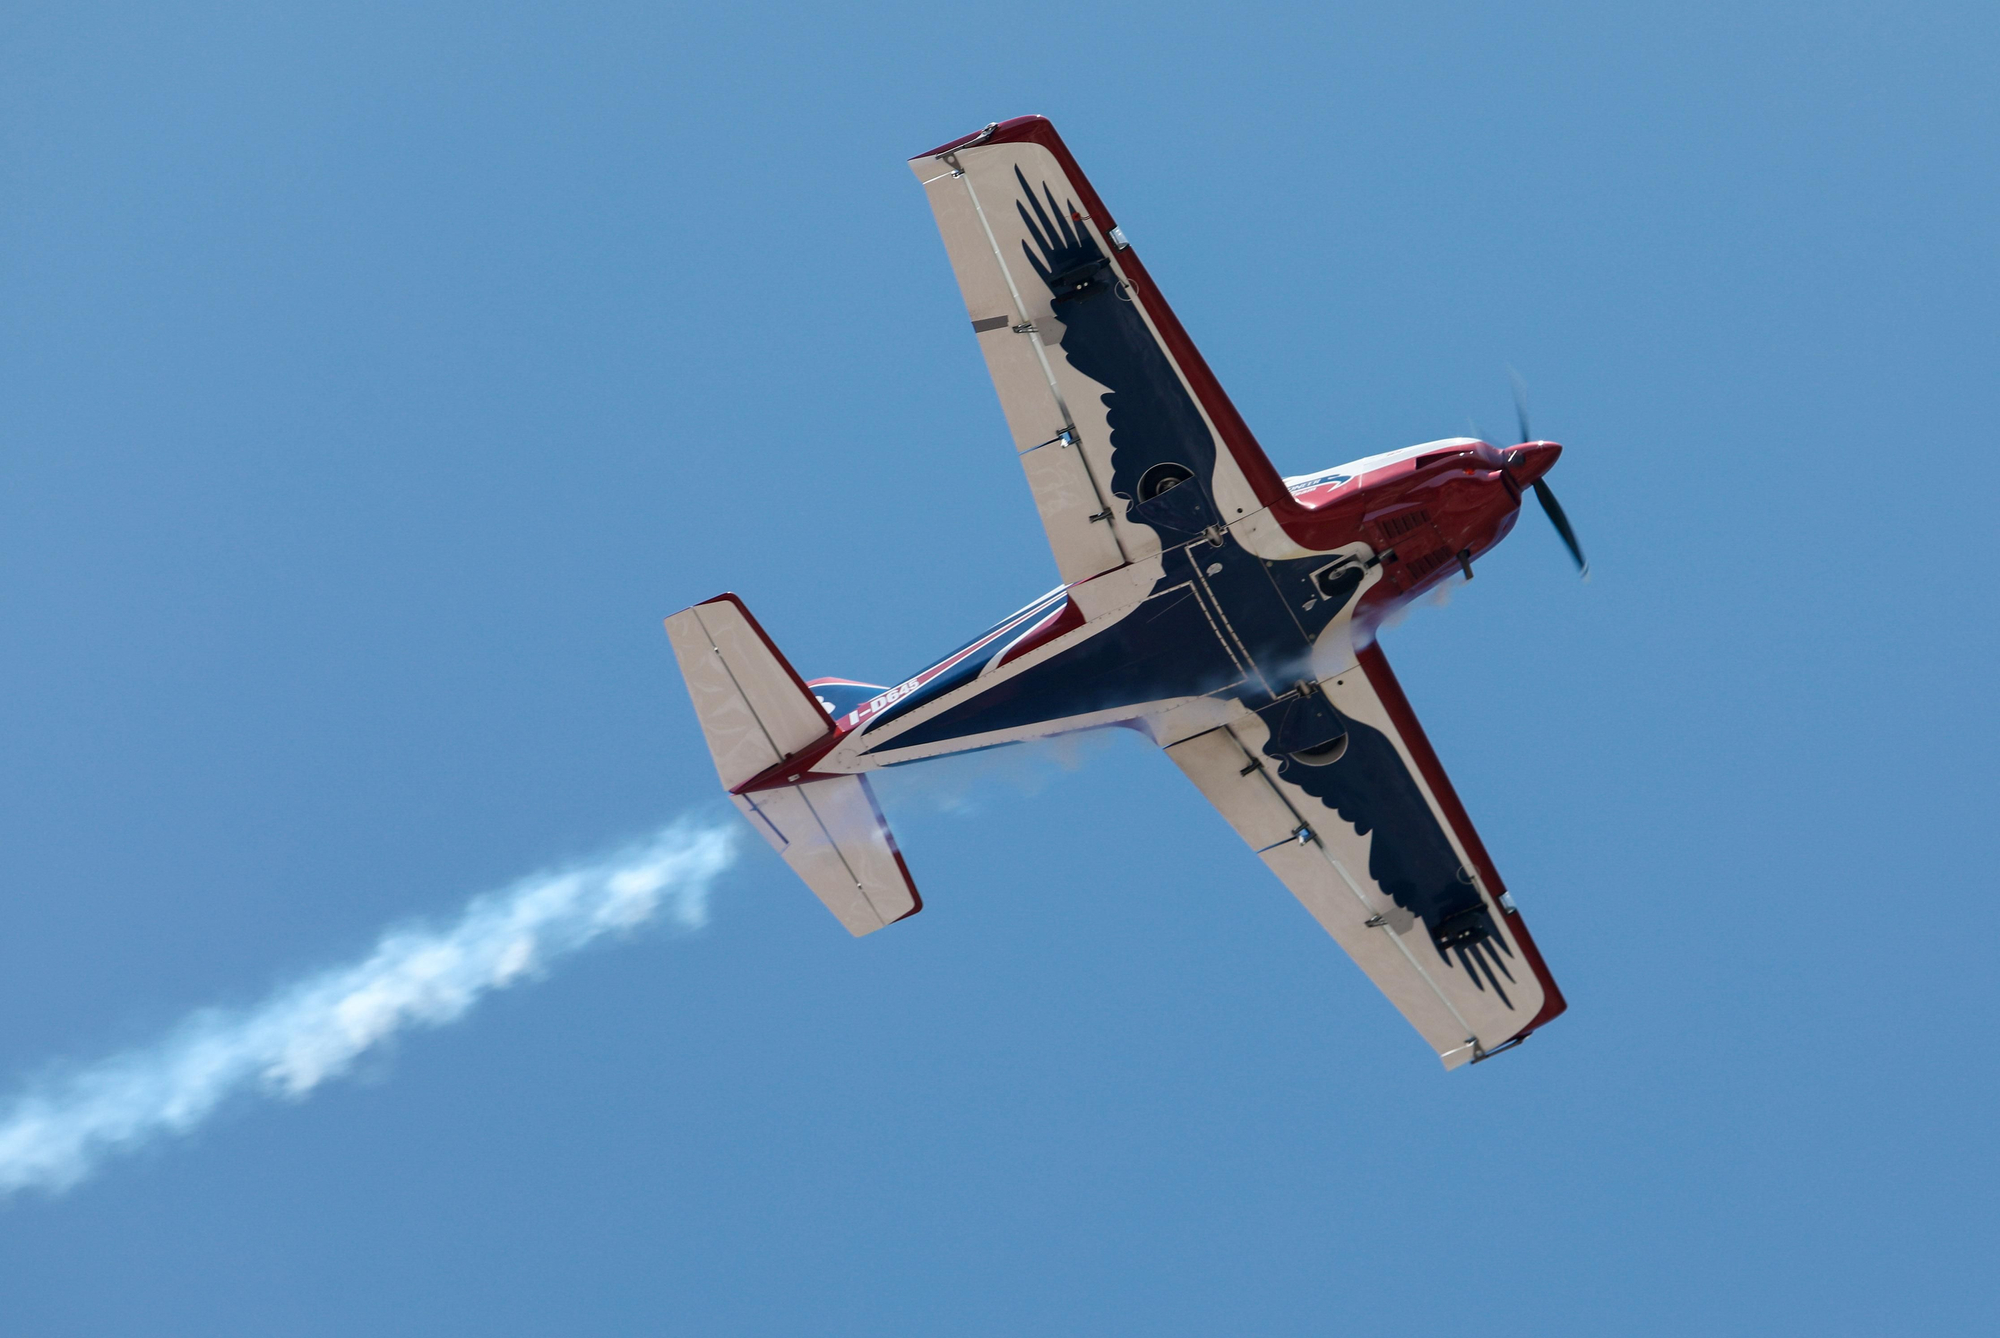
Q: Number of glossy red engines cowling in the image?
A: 1